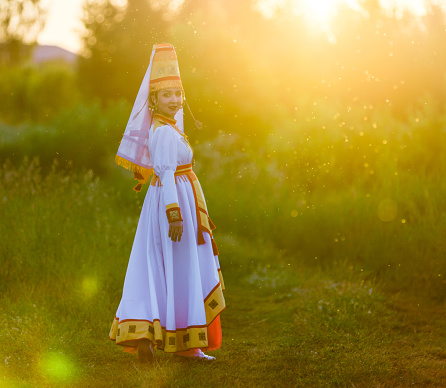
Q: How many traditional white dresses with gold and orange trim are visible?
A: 1